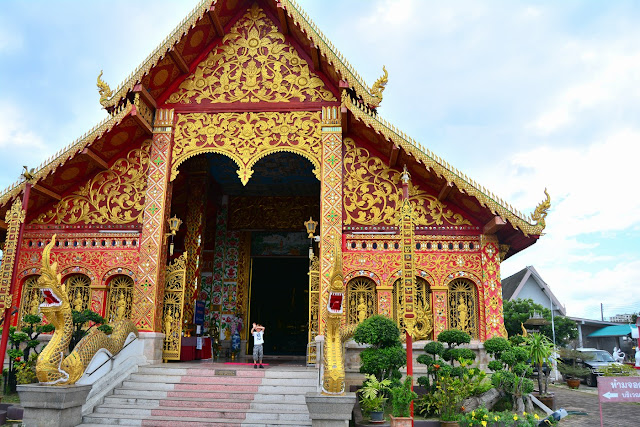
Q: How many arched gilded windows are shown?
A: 6